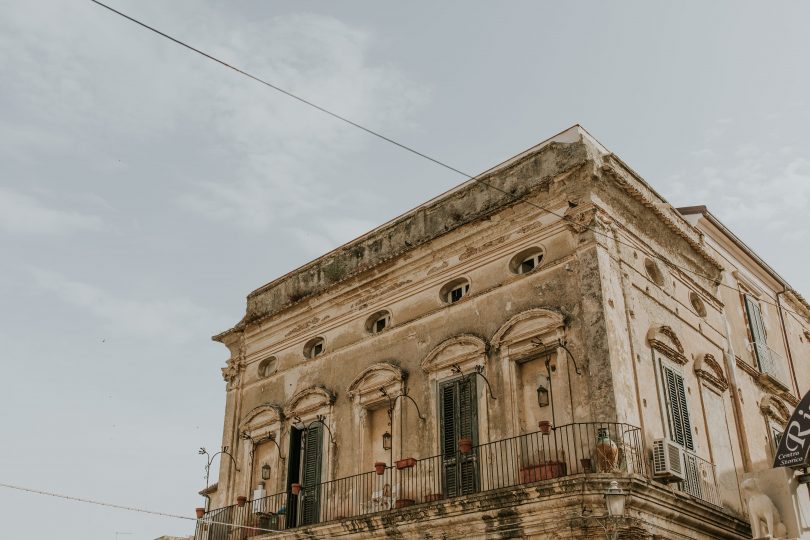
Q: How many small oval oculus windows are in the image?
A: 7